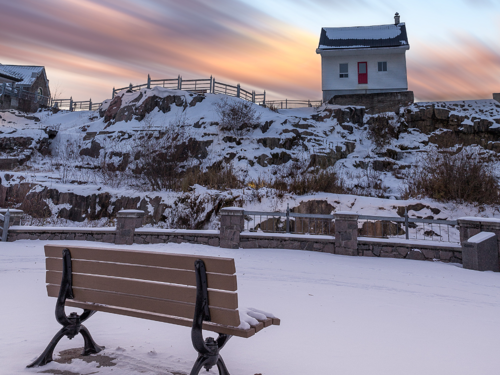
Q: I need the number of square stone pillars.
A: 5